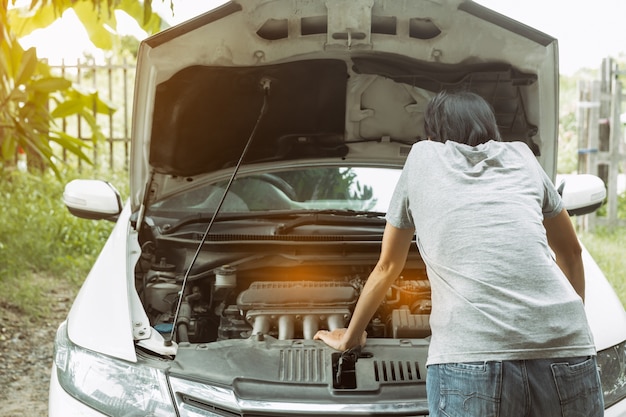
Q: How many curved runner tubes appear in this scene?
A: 4